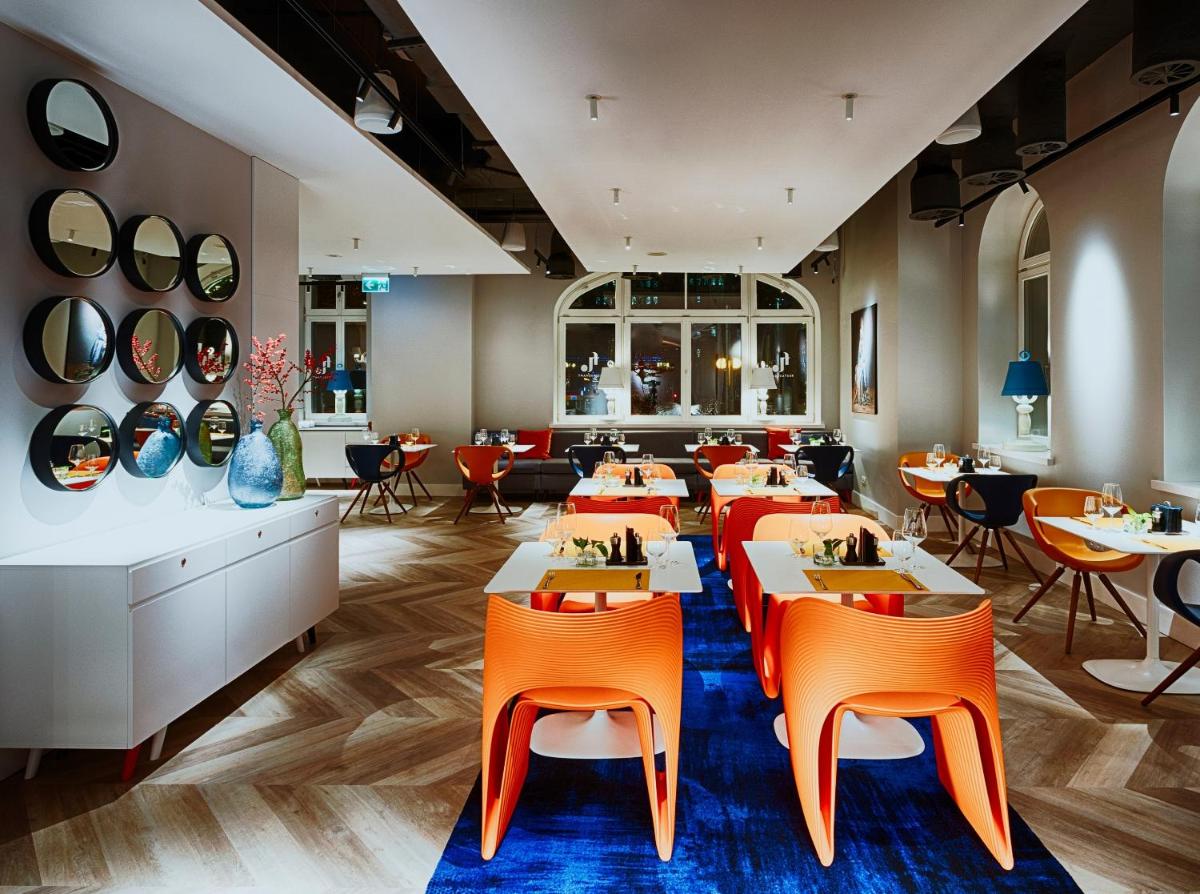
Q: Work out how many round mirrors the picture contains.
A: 10